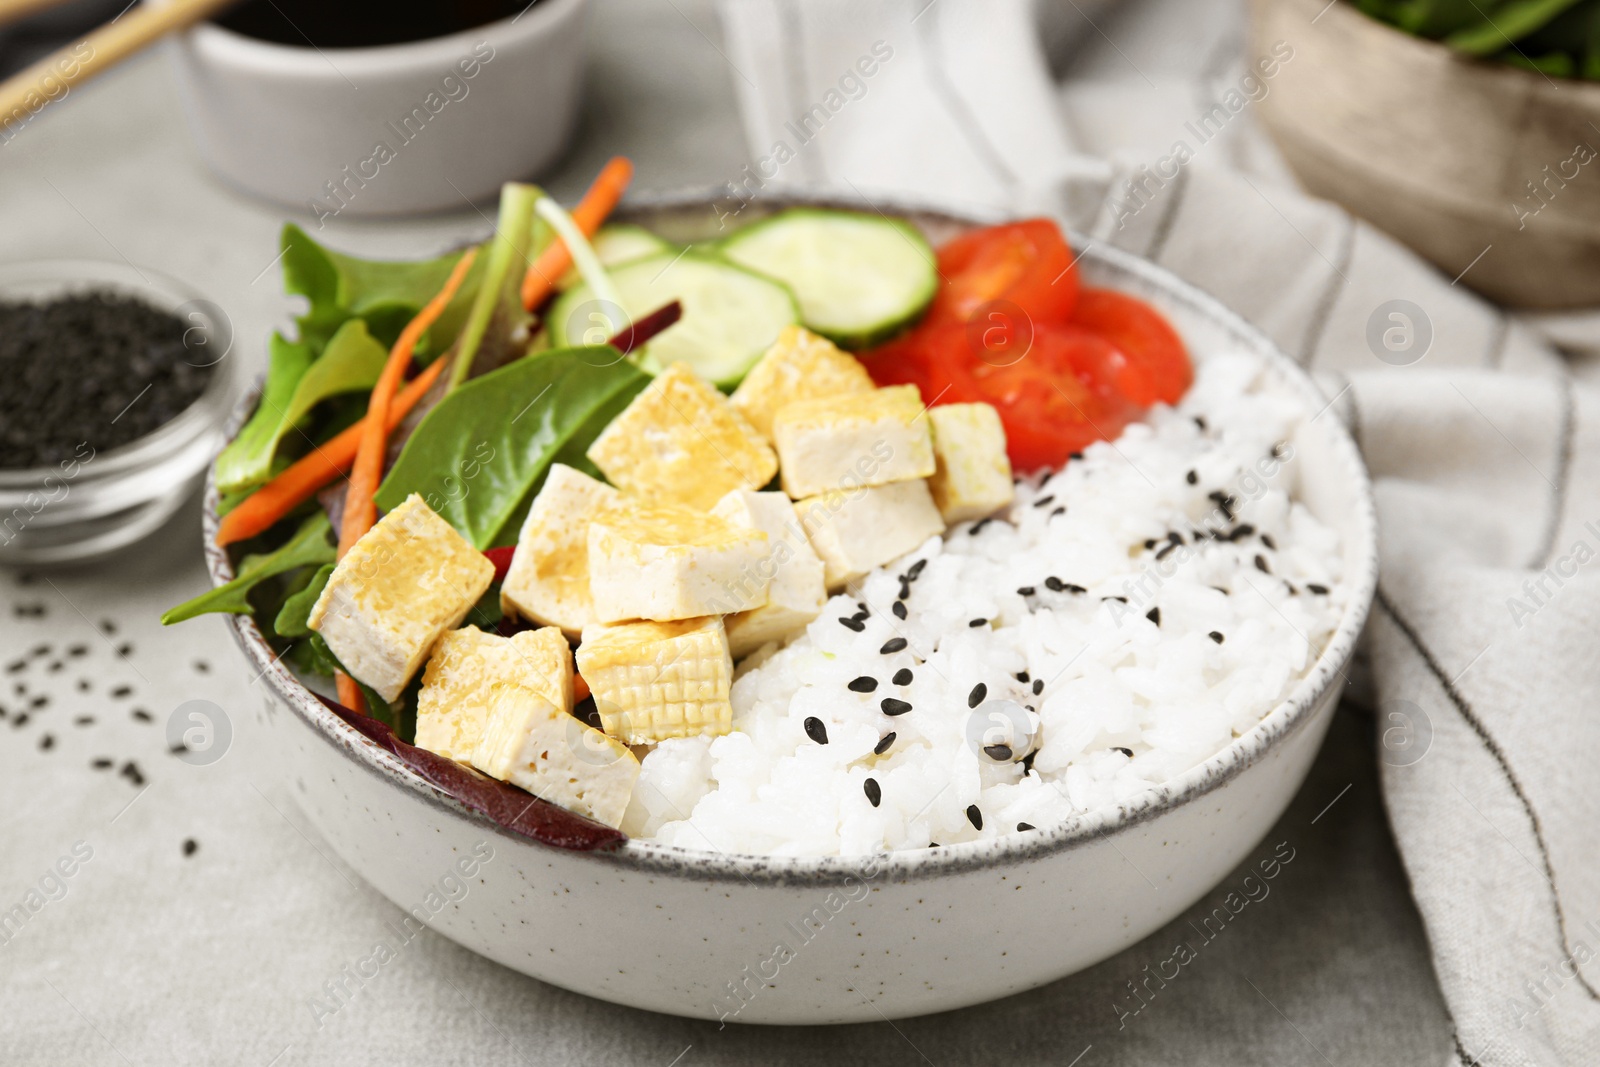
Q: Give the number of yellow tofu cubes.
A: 12